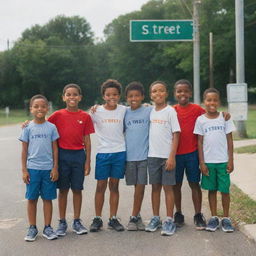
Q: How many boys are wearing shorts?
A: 7